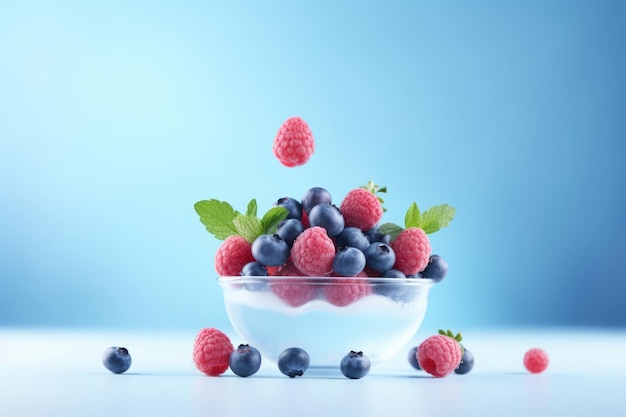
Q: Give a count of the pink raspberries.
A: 10